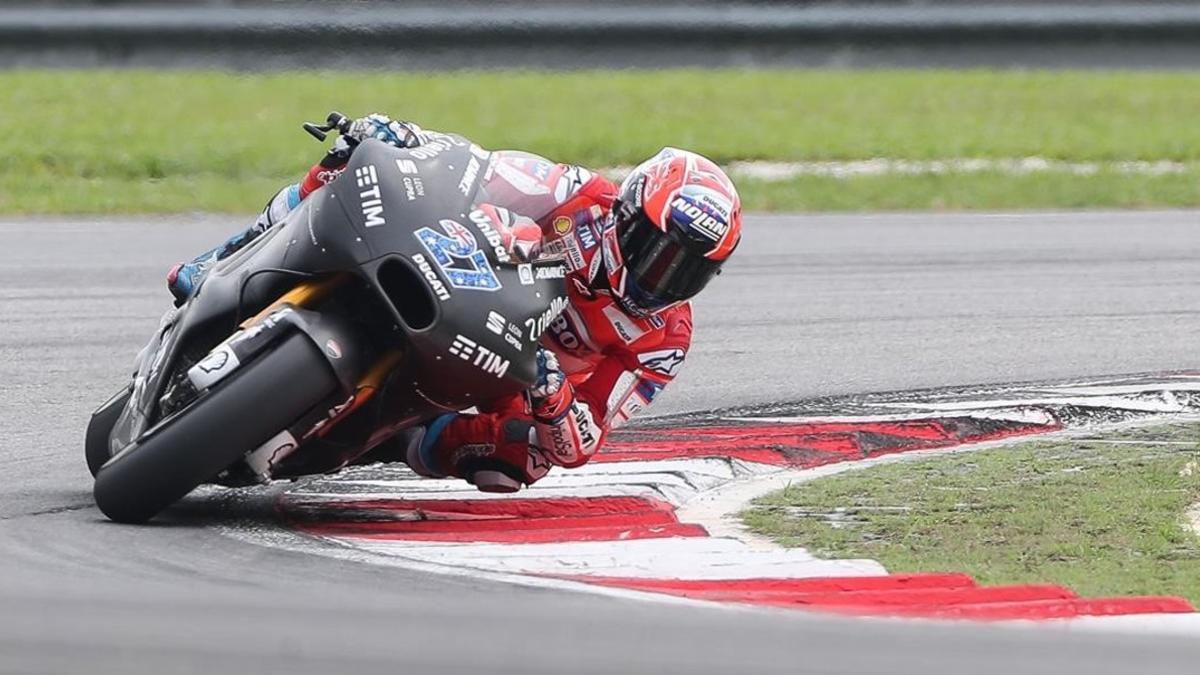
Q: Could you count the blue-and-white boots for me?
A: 1